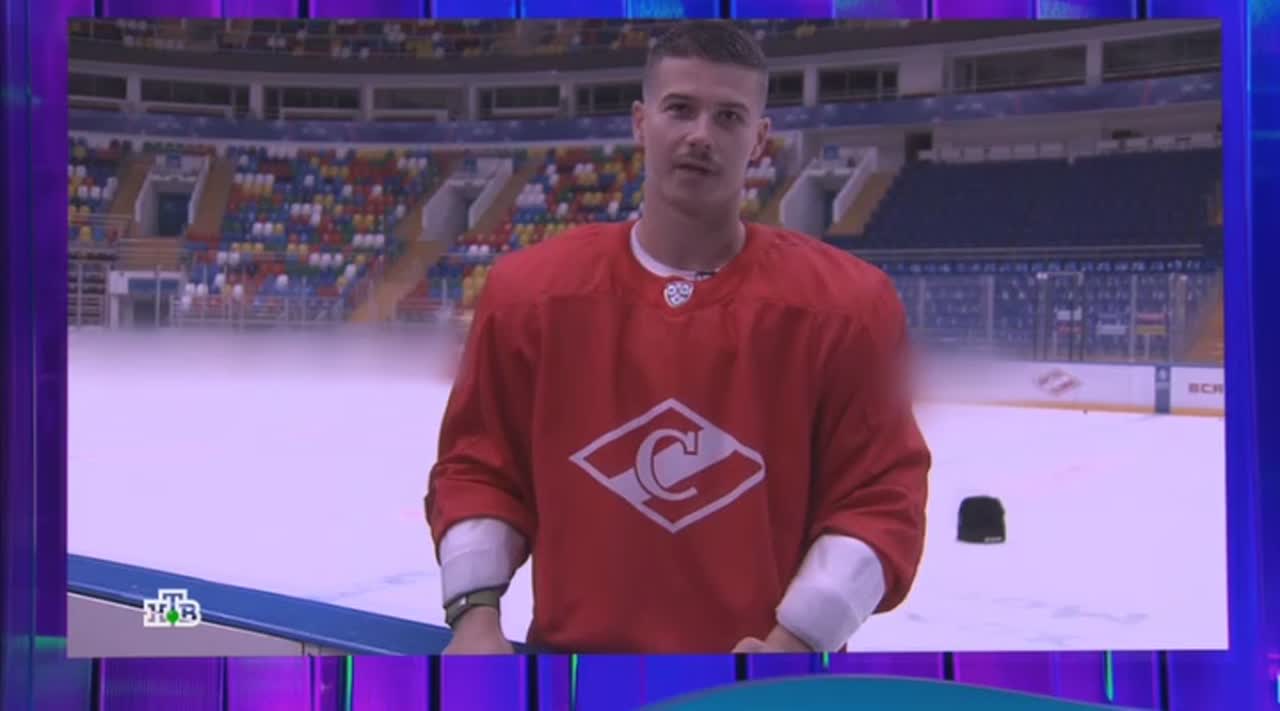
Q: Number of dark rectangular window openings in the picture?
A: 10